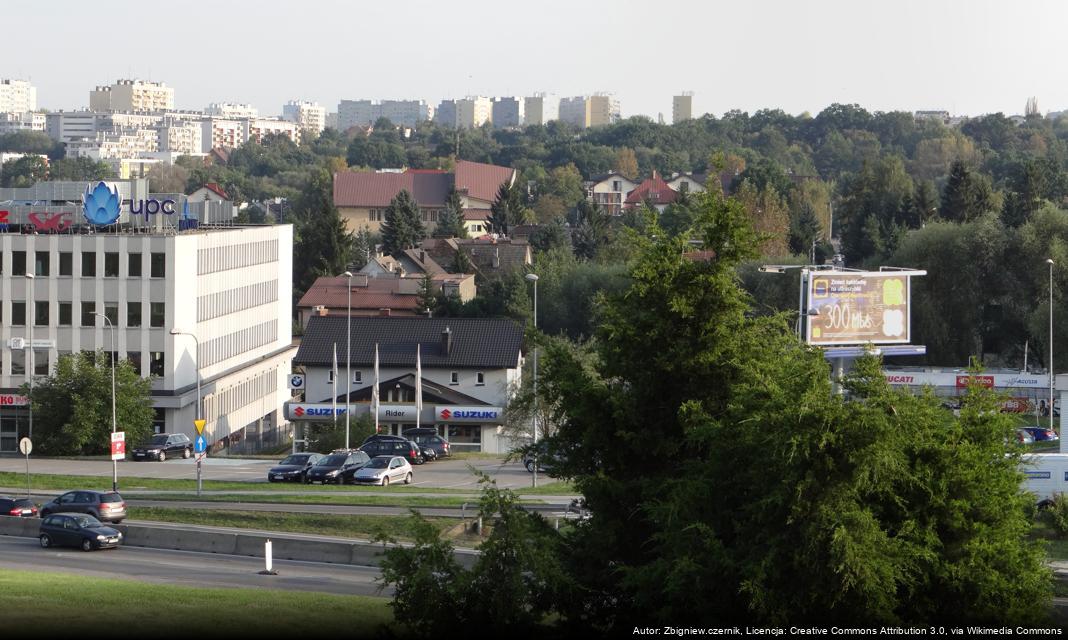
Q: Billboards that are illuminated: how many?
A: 1